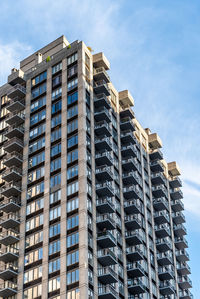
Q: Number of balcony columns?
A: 5